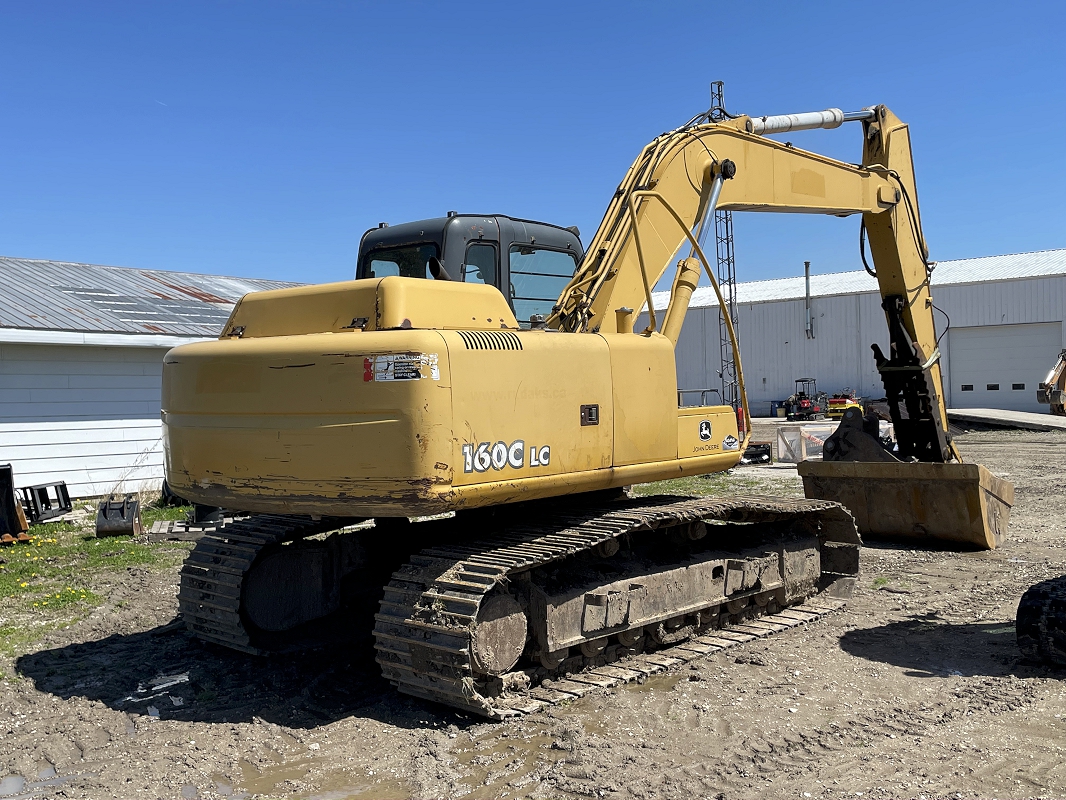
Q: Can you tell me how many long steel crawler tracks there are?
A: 2